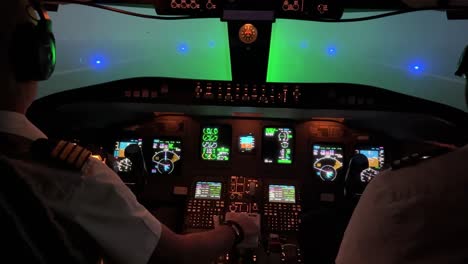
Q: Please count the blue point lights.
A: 6